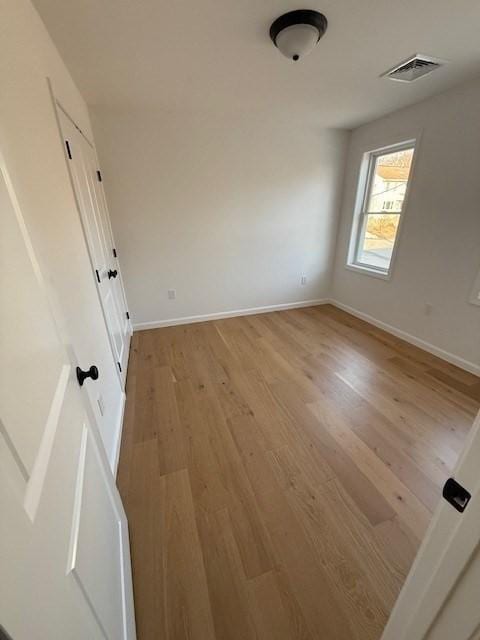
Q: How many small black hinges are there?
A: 6